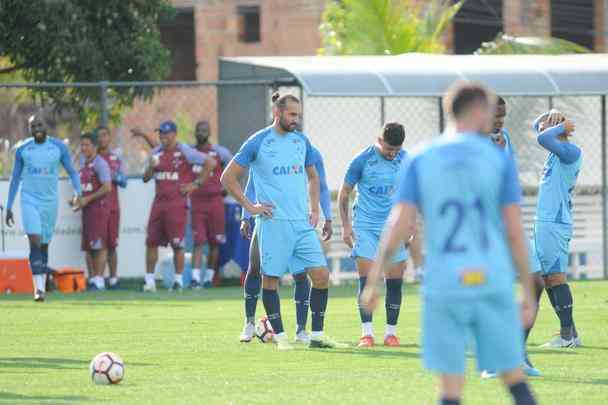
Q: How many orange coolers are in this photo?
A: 2